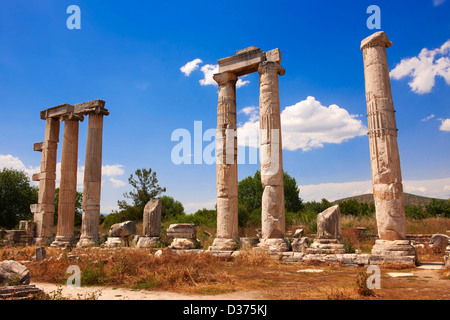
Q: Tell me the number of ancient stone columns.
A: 6